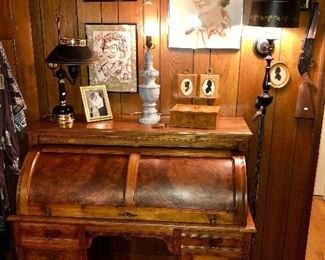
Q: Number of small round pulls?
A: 2